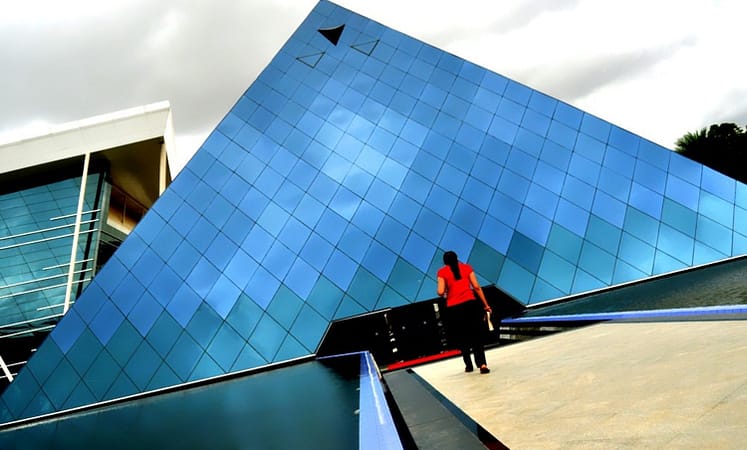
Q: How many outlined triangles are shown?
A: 2